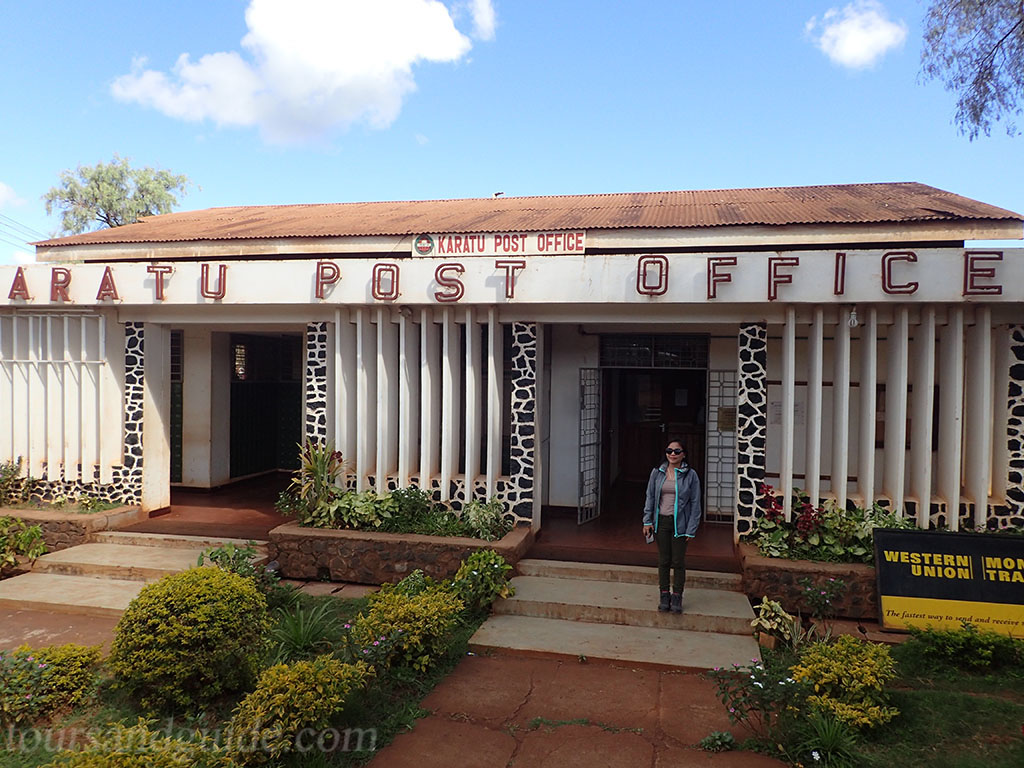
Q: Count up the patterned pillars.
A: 5